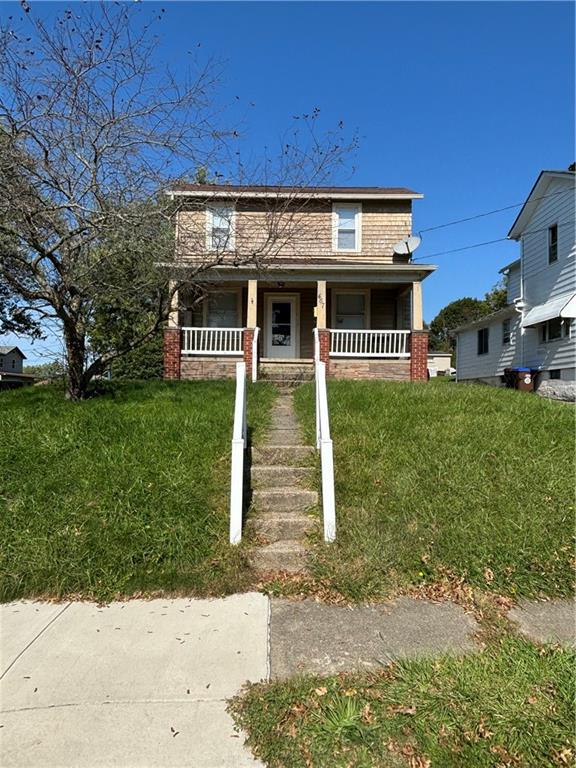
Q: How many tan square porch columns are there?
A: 4